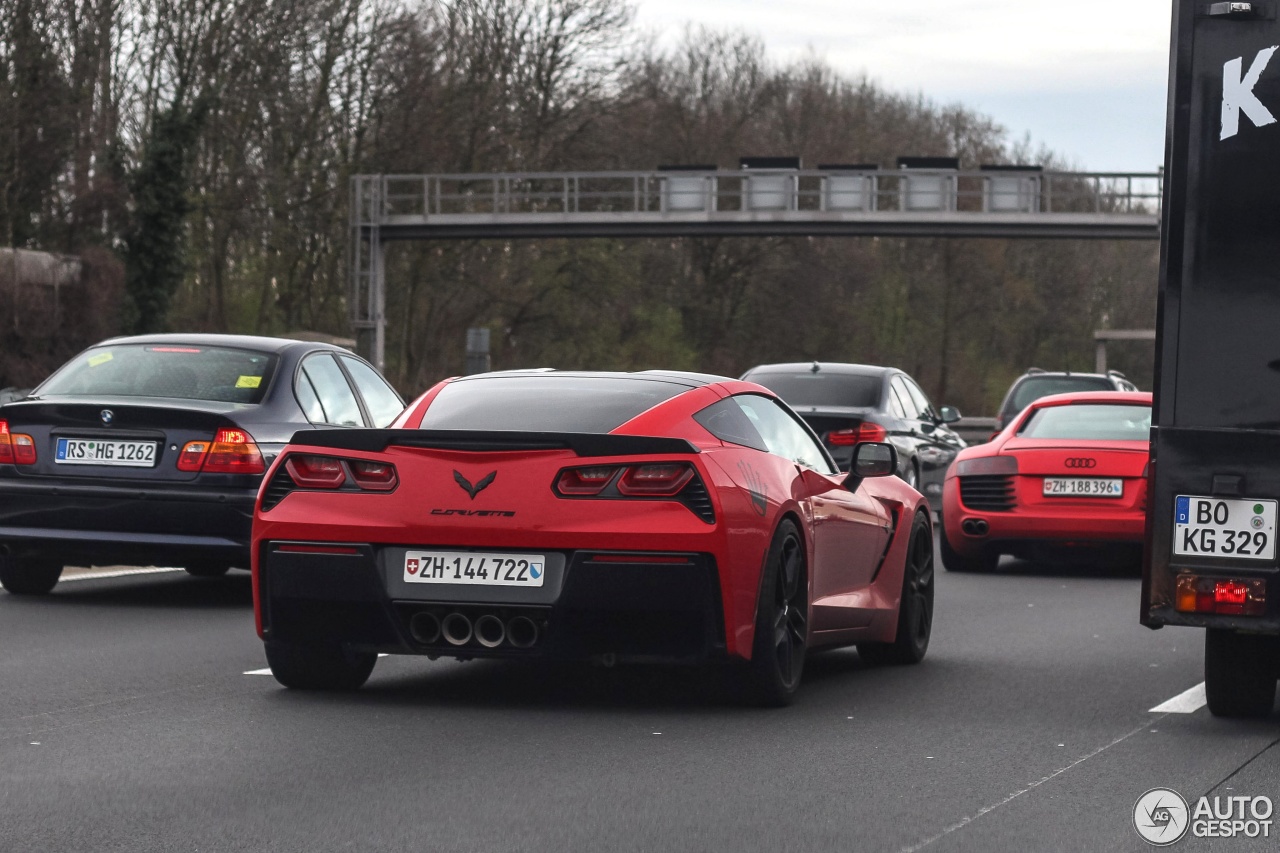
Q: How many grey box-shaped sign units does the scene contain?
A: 5